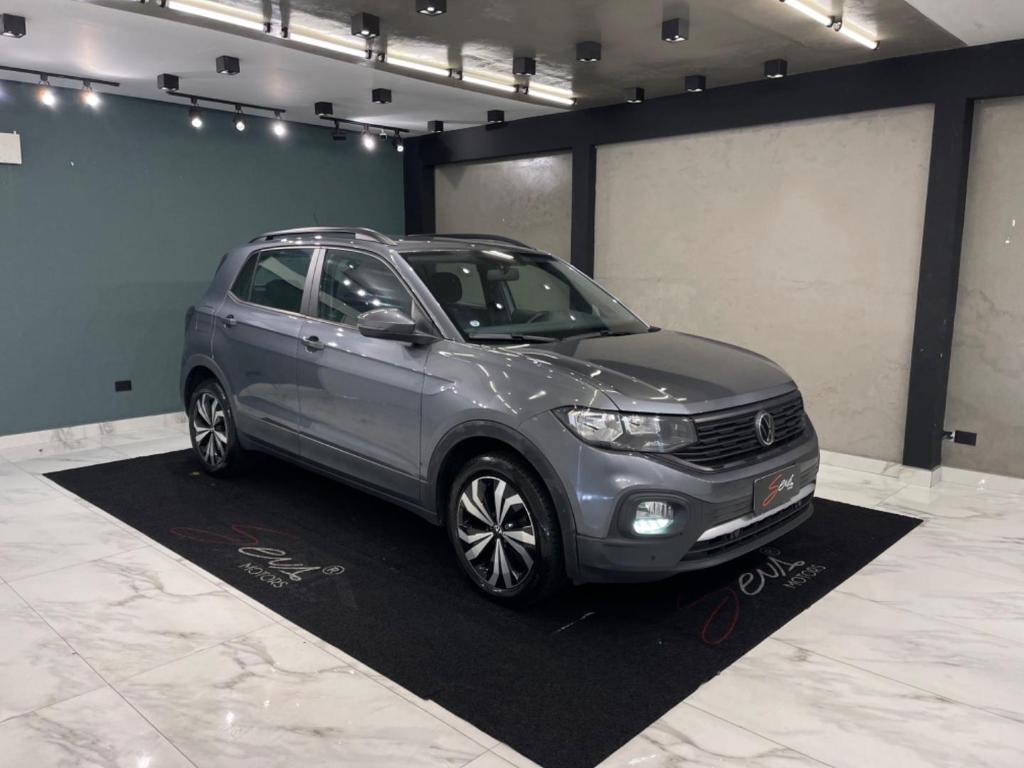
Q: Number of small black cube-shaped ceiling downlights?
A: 15